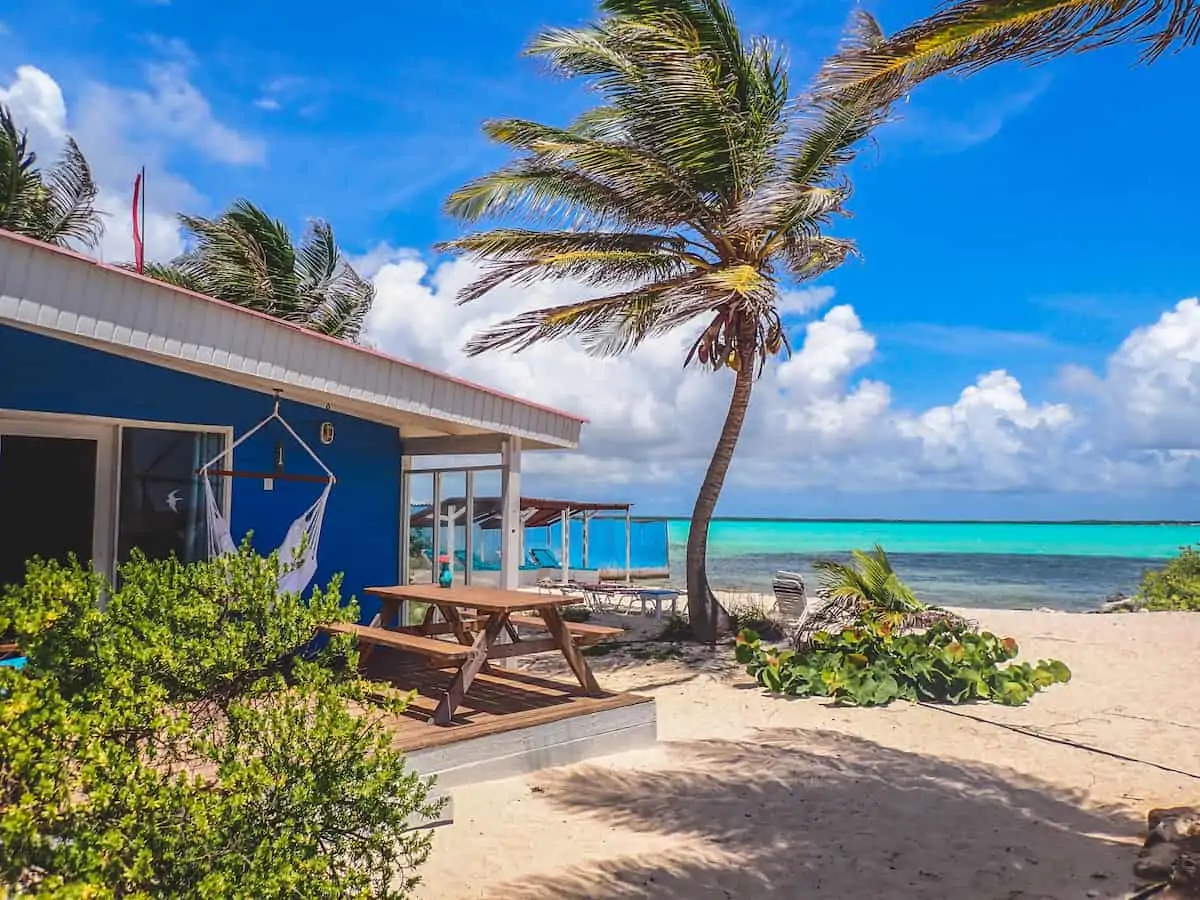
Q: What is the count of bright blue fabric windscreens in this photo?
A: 1